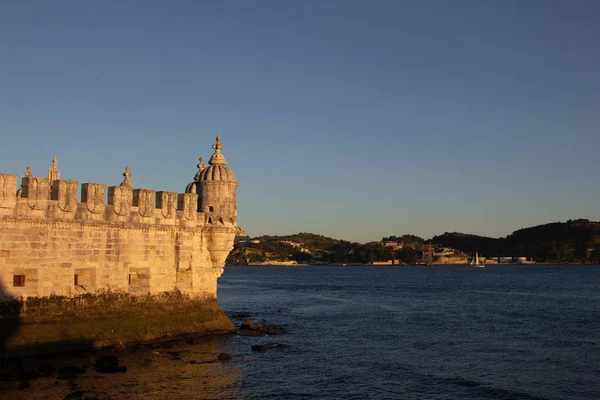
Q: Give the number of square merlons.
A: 8